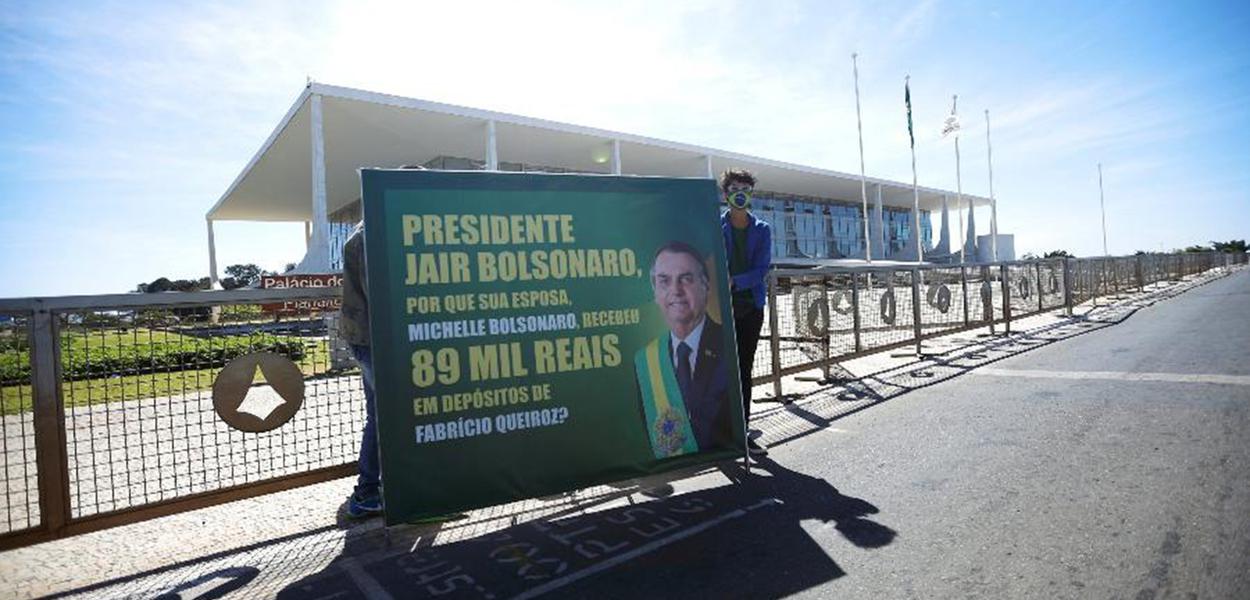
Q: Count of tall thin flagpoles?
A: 5